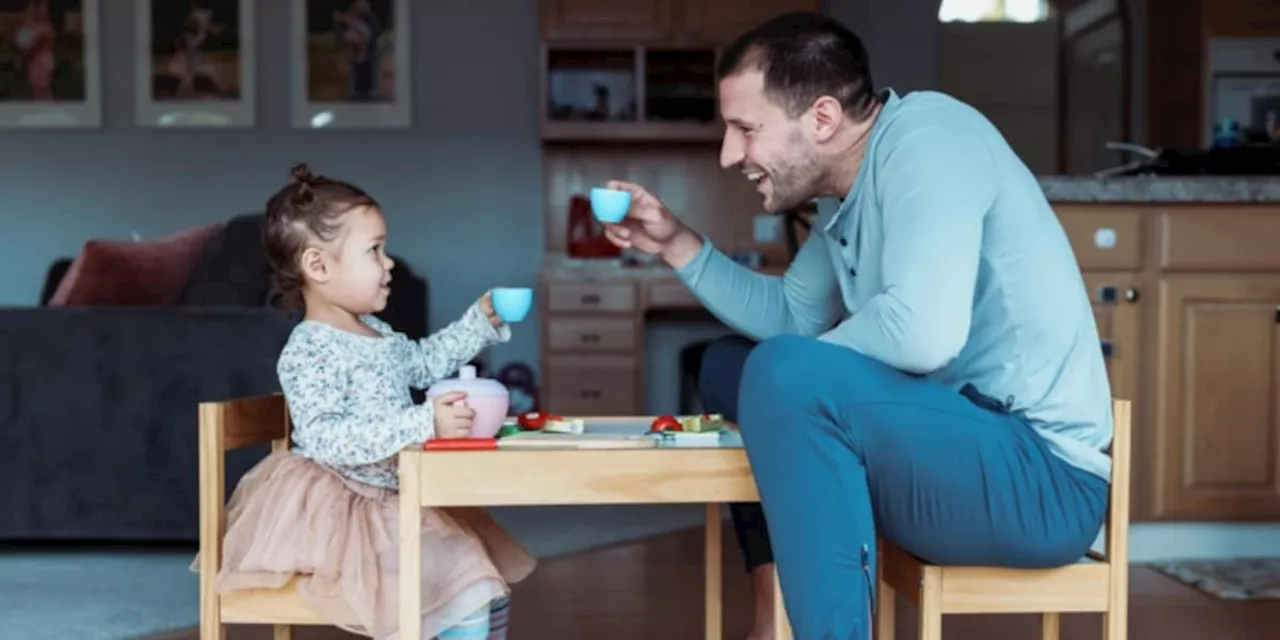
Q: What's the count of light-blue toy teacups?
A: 2